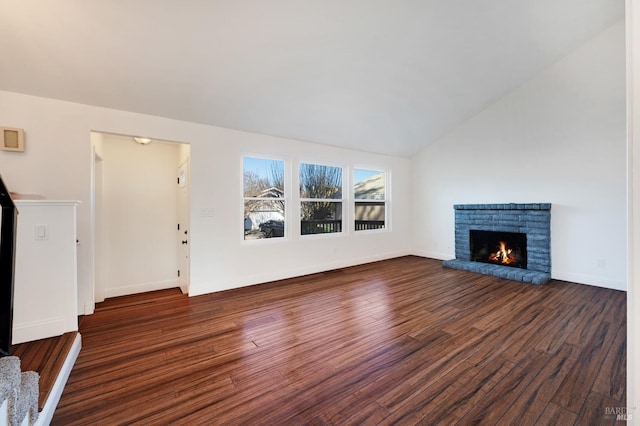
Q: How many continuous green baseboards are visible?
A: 0